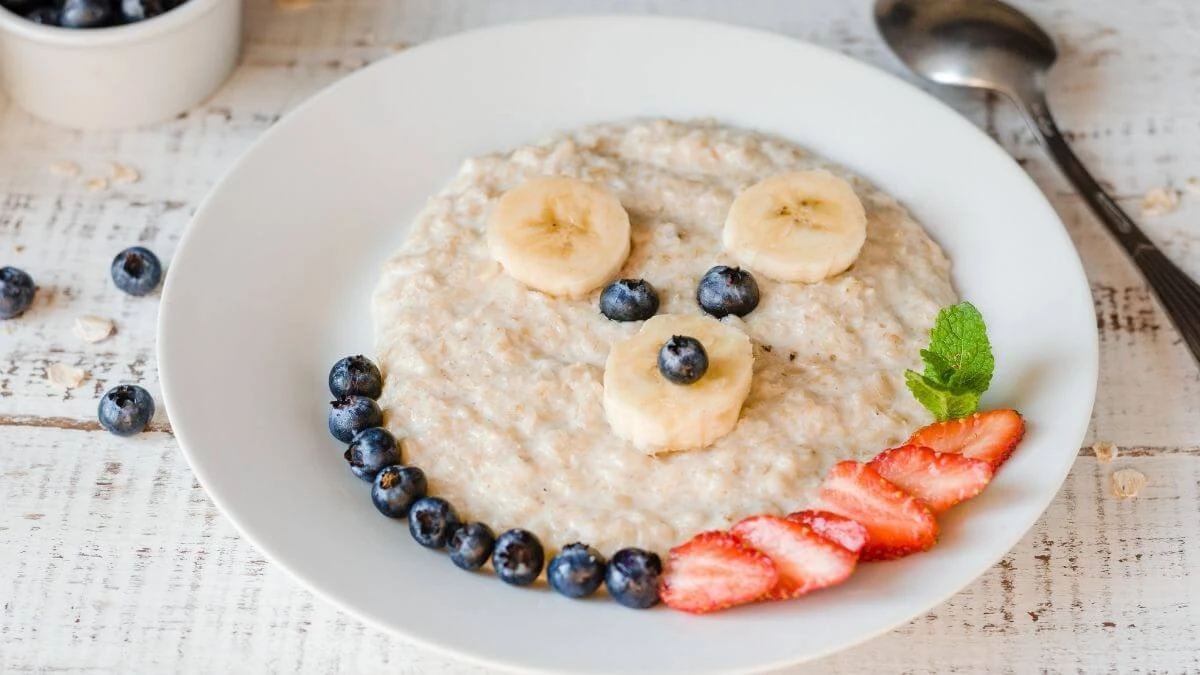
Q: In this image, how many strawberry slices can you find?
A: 6